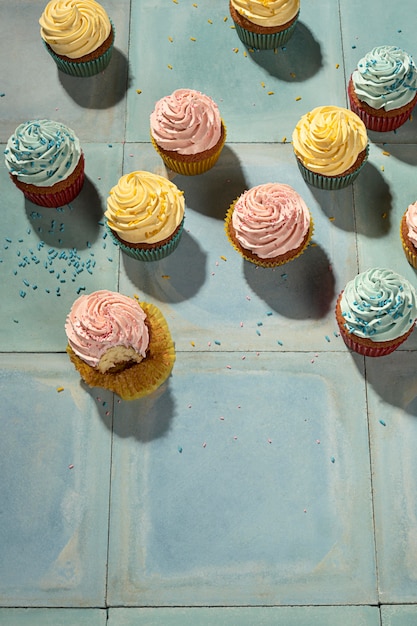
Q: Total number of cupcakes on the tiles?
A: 11